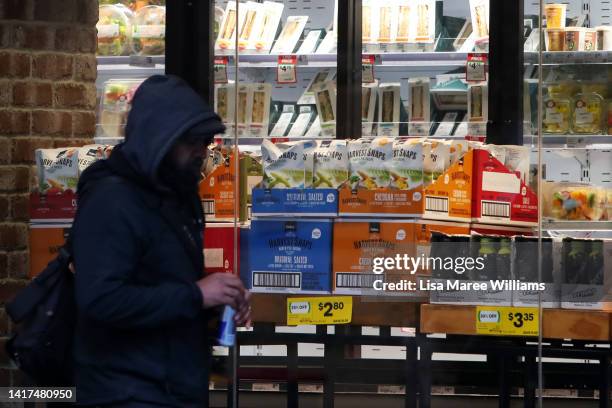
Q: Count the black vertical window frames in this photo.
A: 3